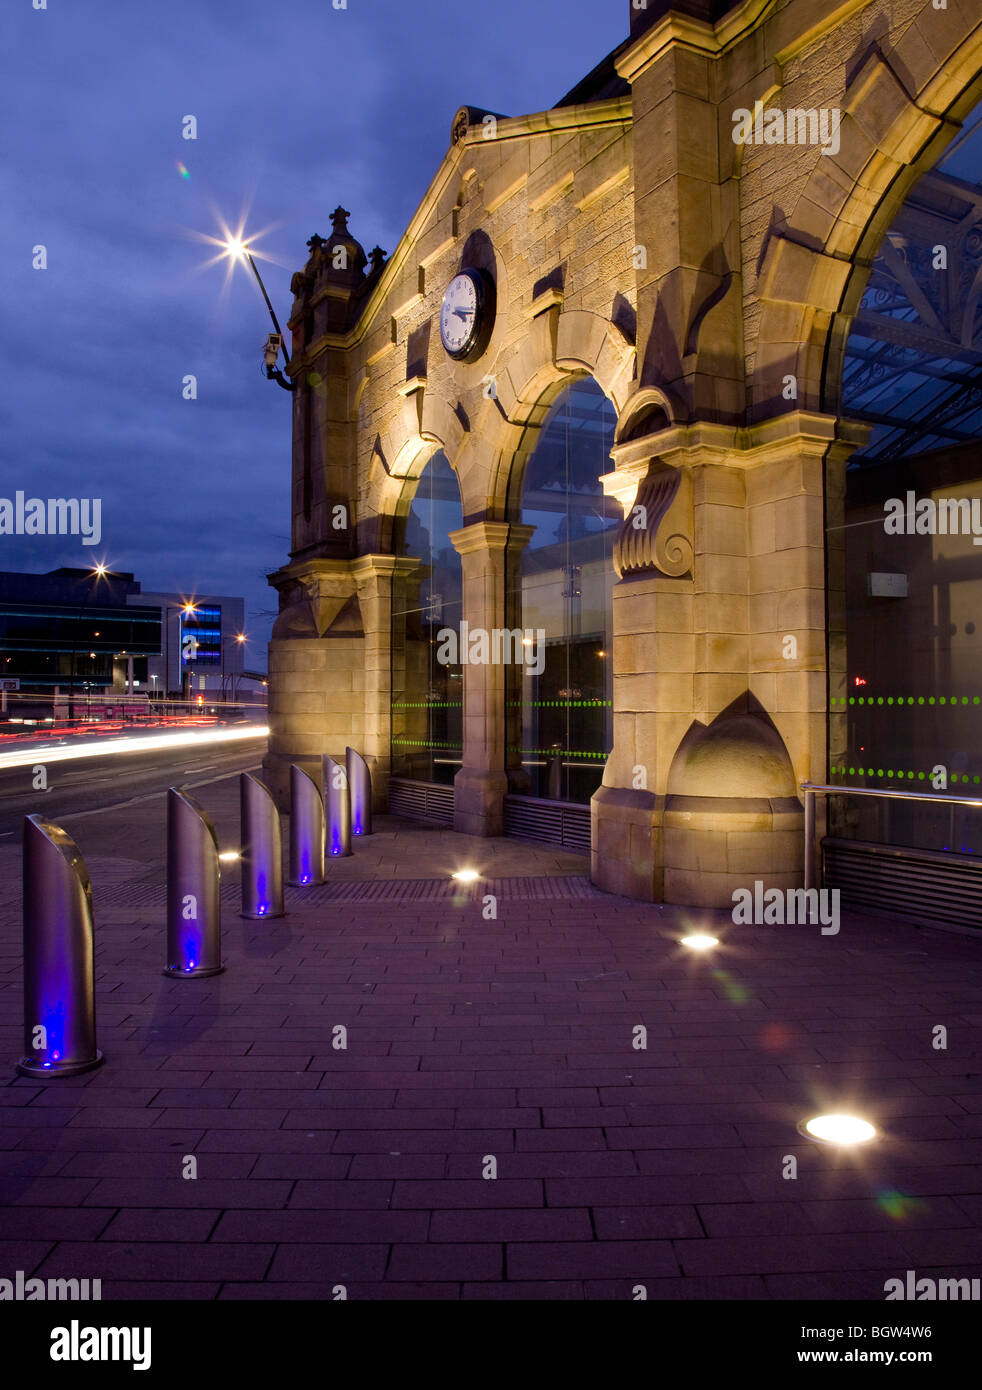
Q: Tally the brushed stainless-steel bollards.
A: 6